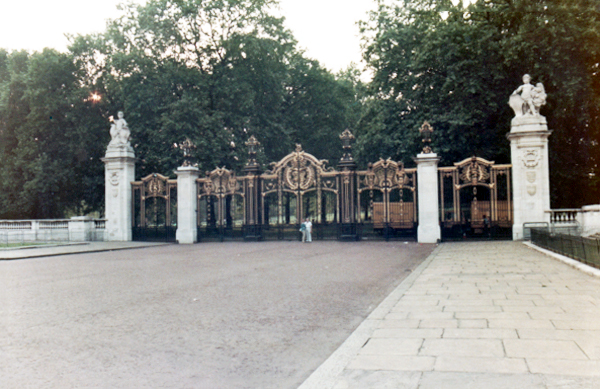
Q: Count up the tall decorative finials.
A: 4